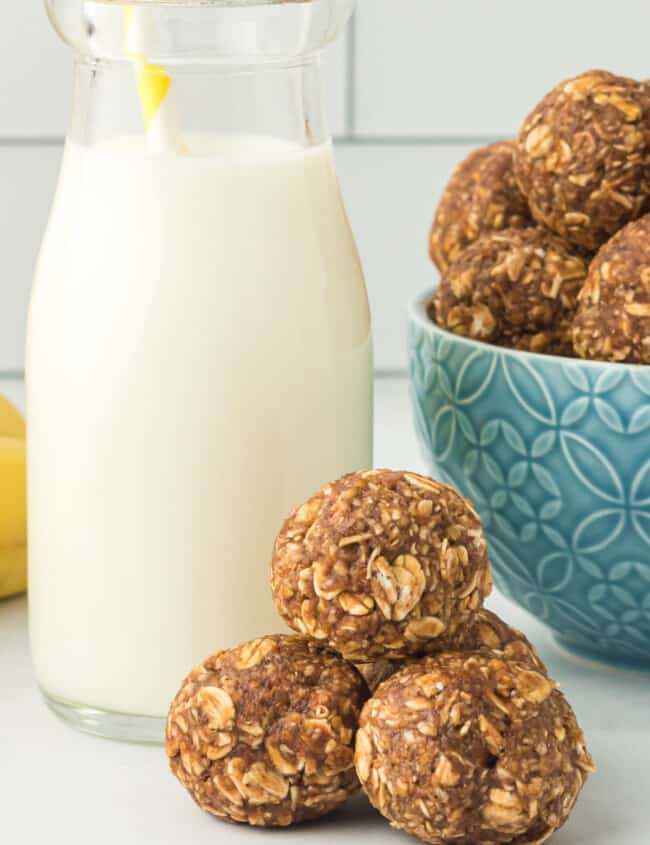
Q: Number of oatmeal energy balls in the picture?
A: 8